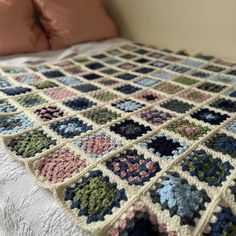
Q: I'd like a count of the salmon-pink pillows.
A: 2